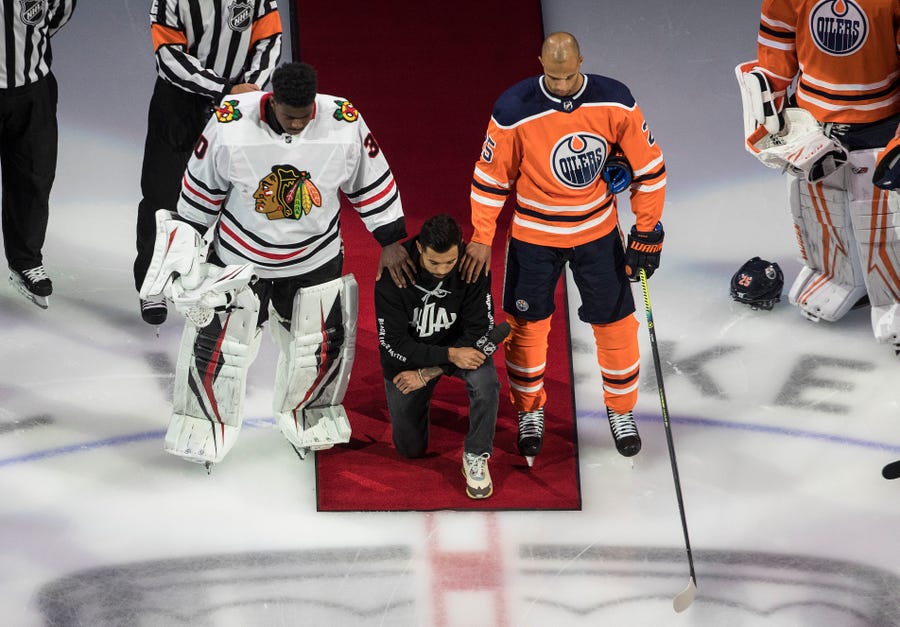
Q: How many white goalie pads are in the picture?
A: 4